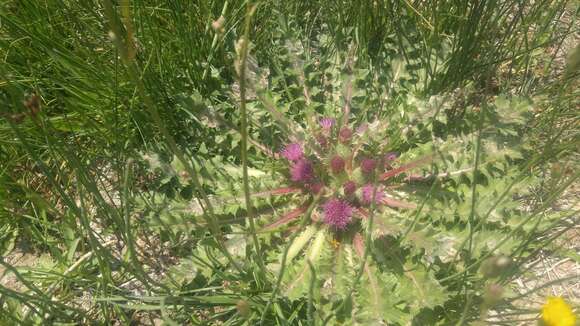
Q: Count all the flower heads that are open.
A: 5